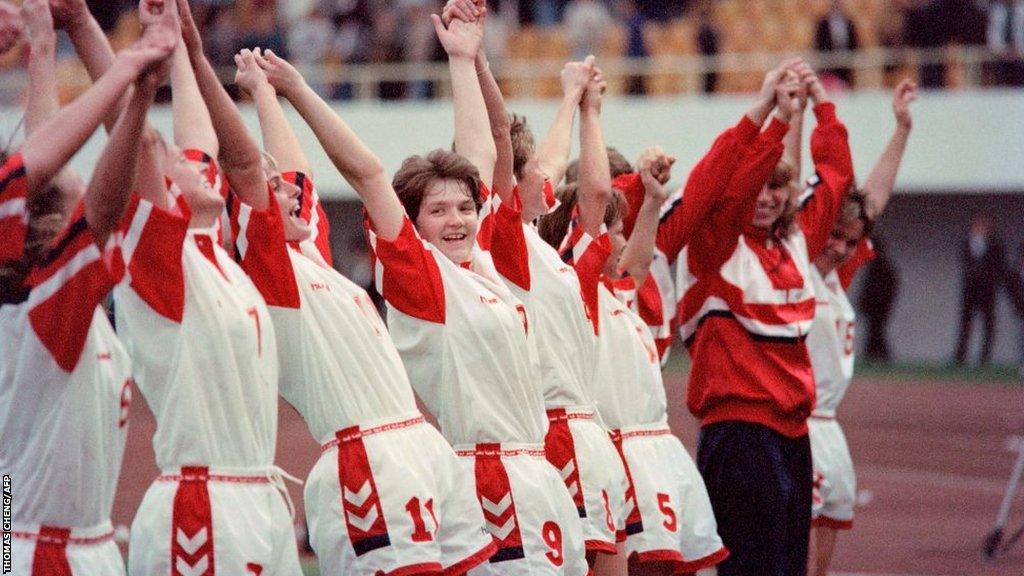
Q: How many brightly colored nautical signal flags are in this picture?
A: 0